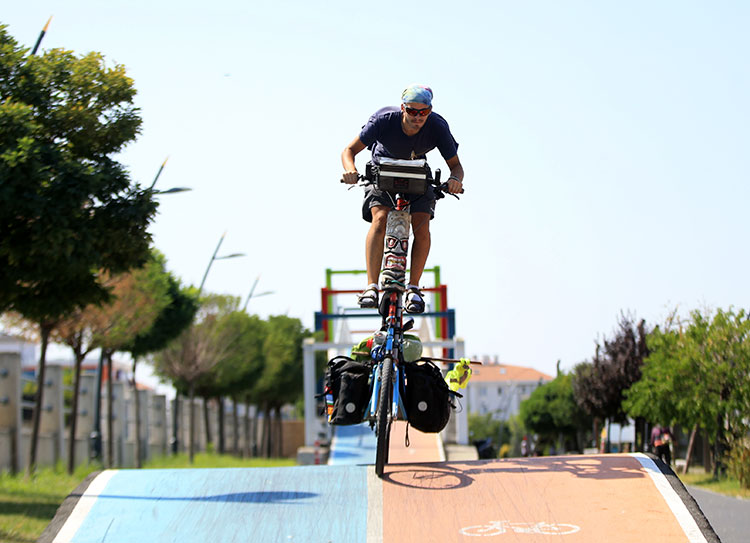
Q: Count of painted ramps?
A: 2